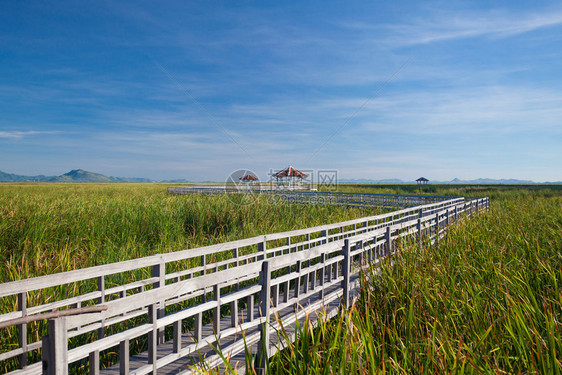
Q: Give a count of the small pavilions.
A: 3